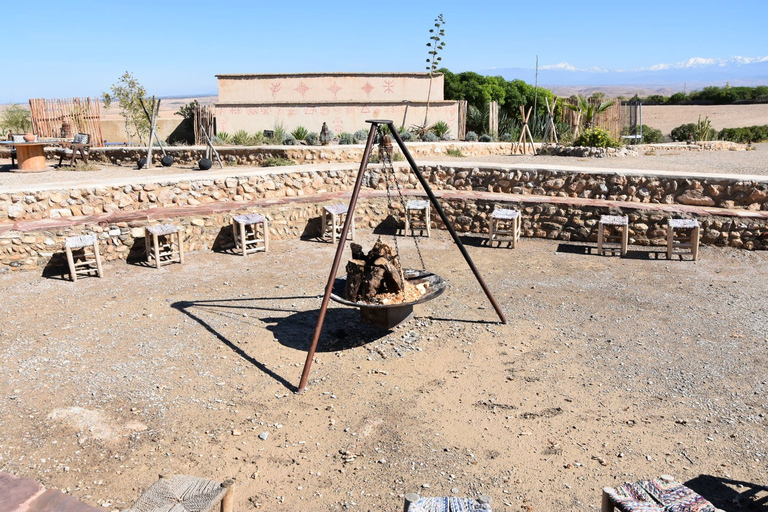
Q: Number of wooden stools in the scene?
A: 11